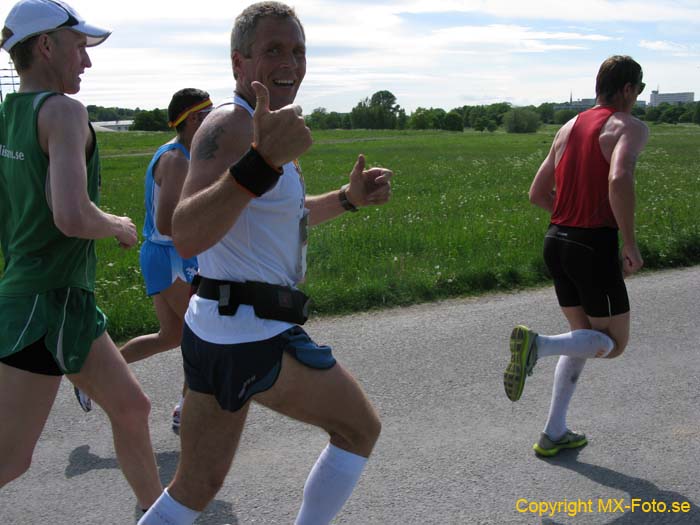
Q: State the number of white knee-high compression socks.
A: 4